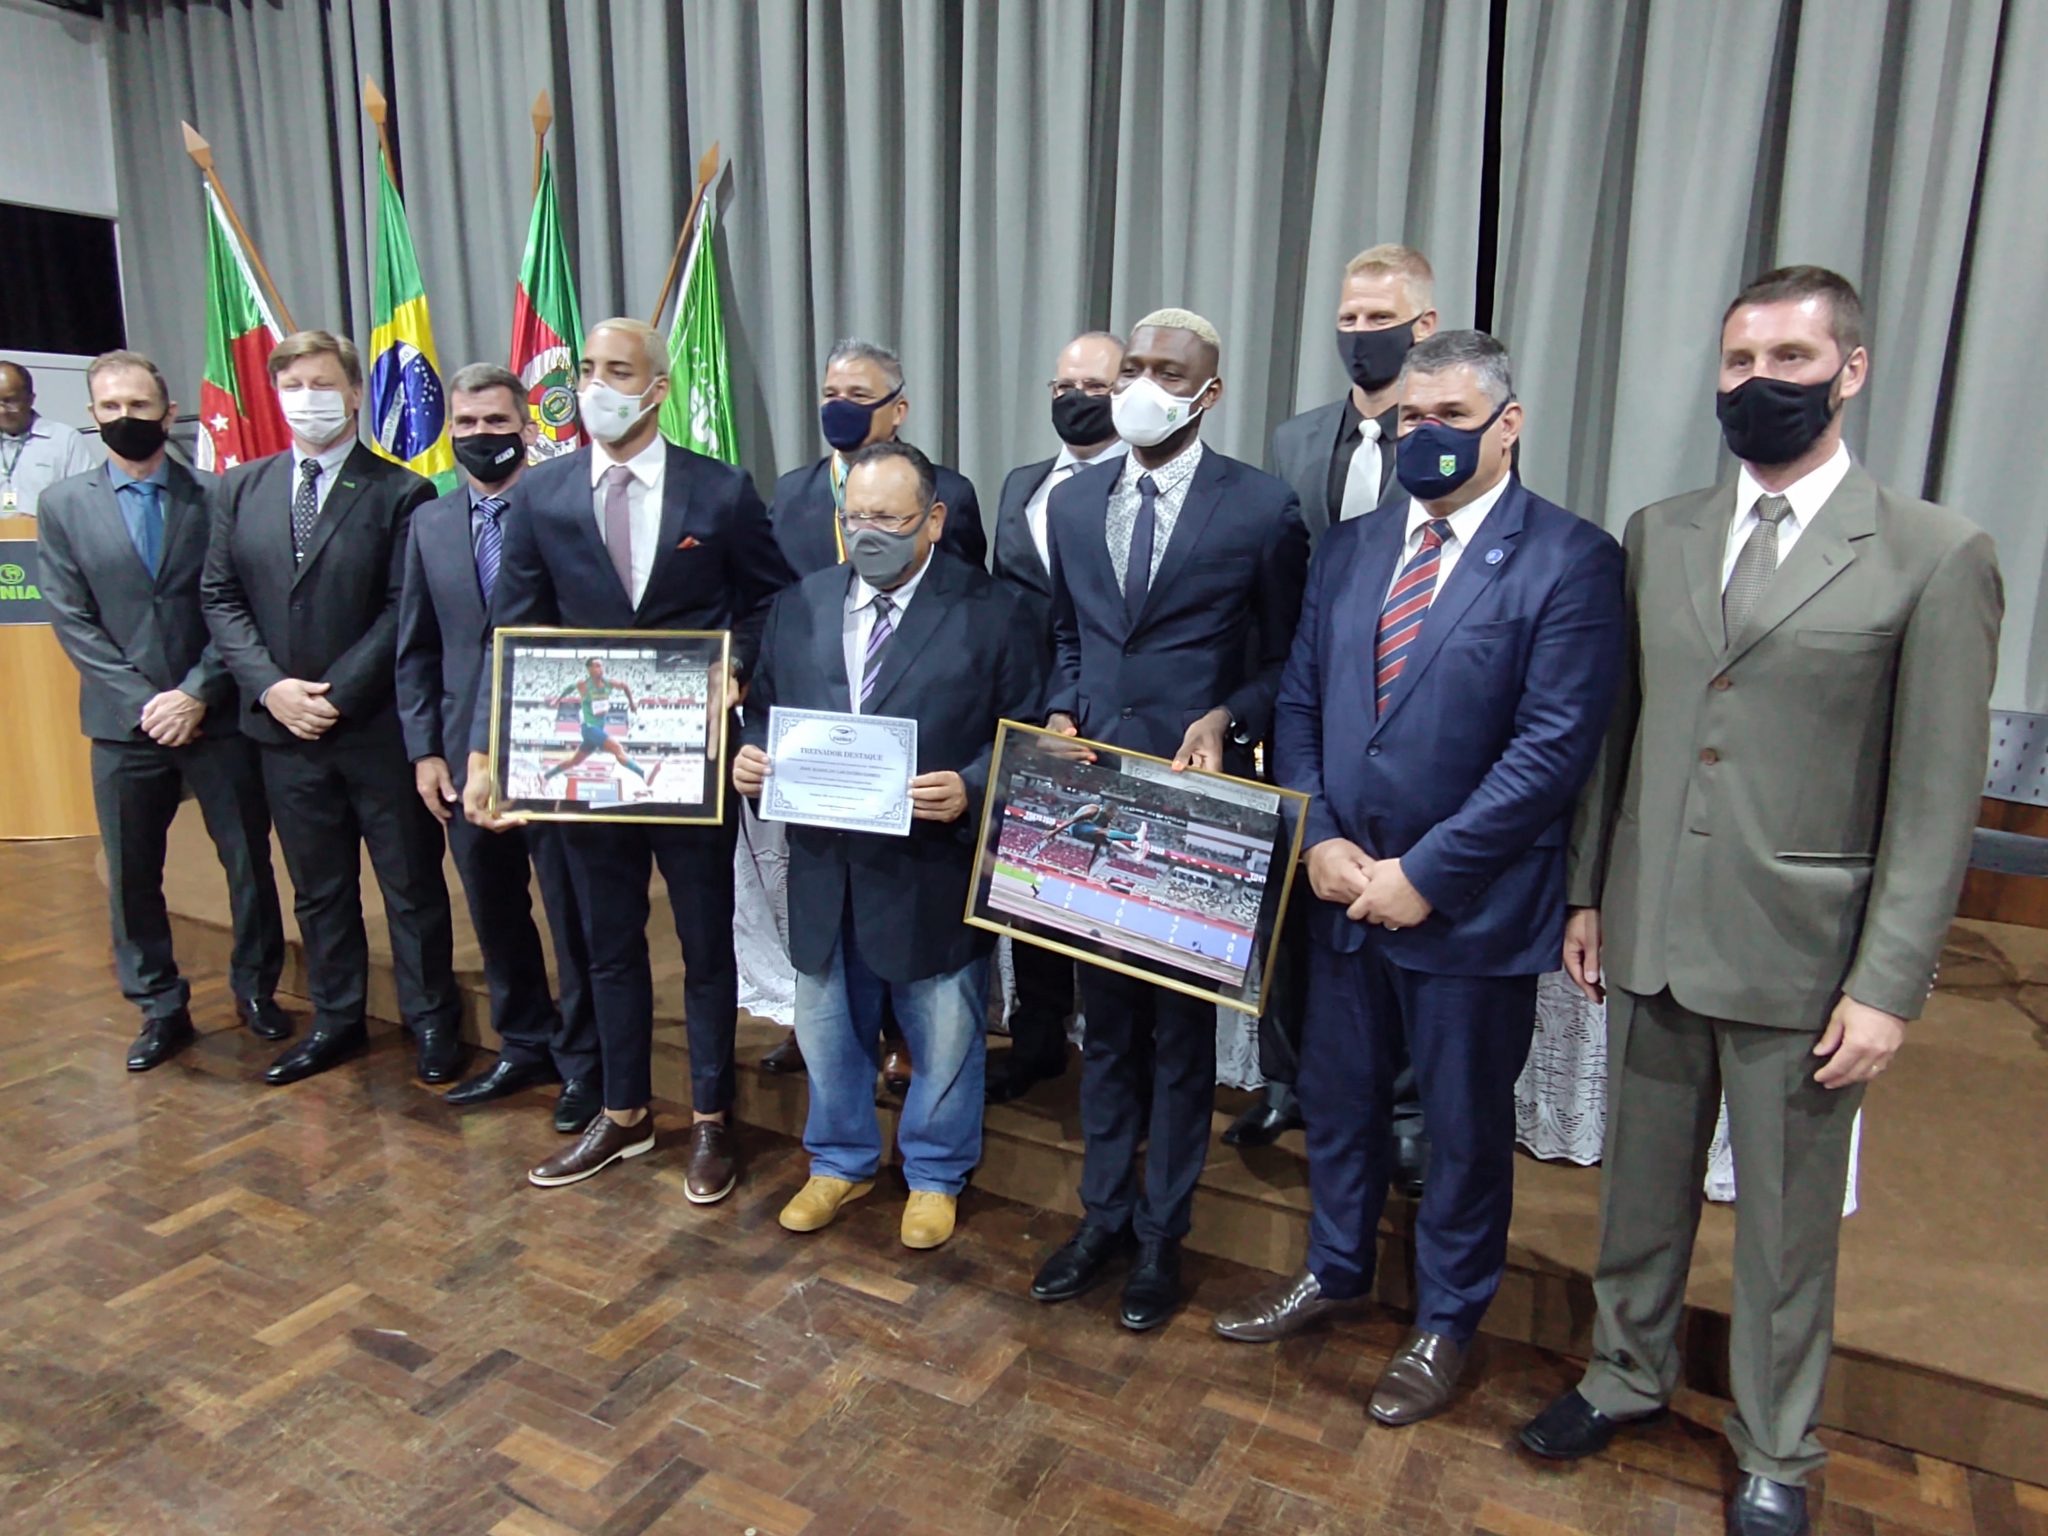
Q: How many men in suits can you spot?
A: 11